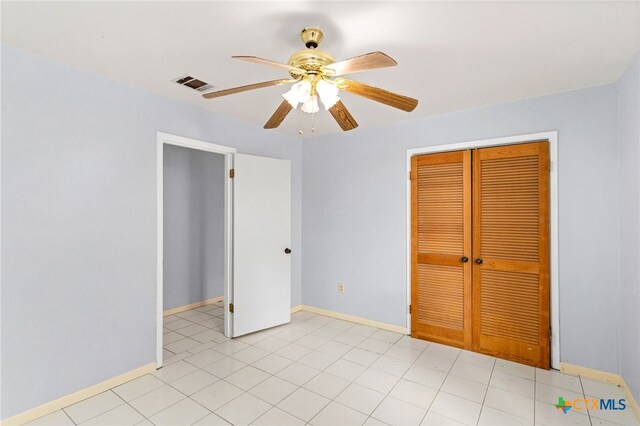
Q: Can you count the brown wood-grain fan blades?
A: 6